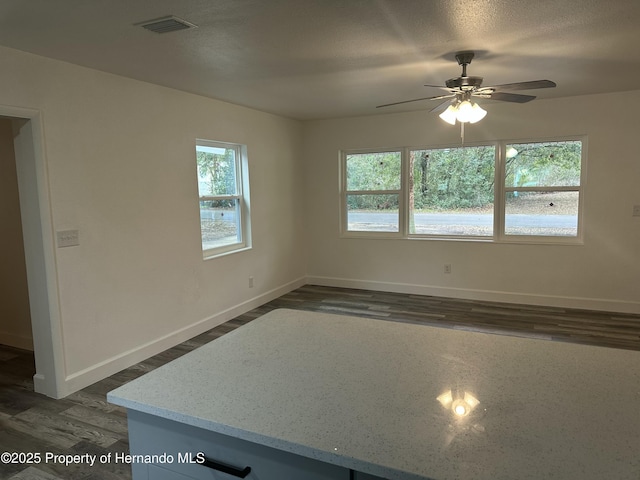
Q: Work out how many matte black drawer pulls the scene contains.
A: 1